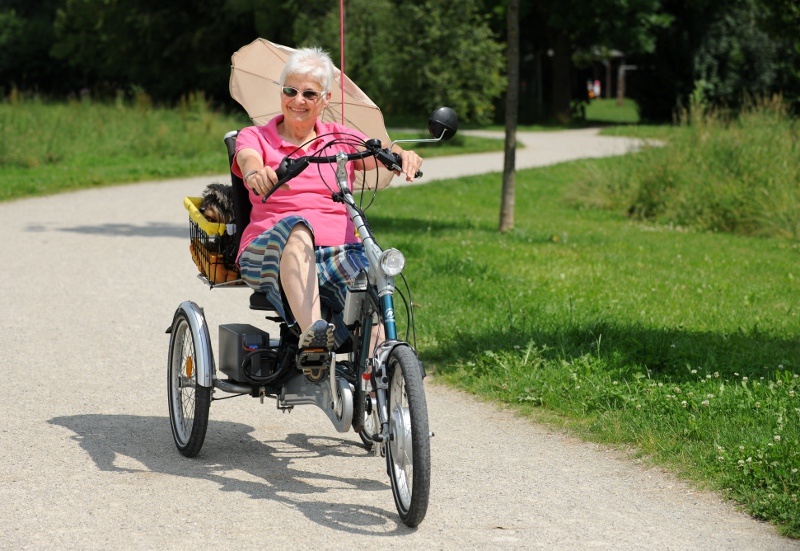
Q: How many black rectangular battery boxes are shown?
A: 1